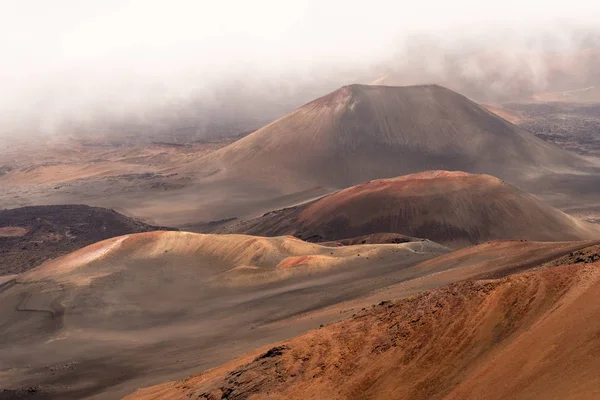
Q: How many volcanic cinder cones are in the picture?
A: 3